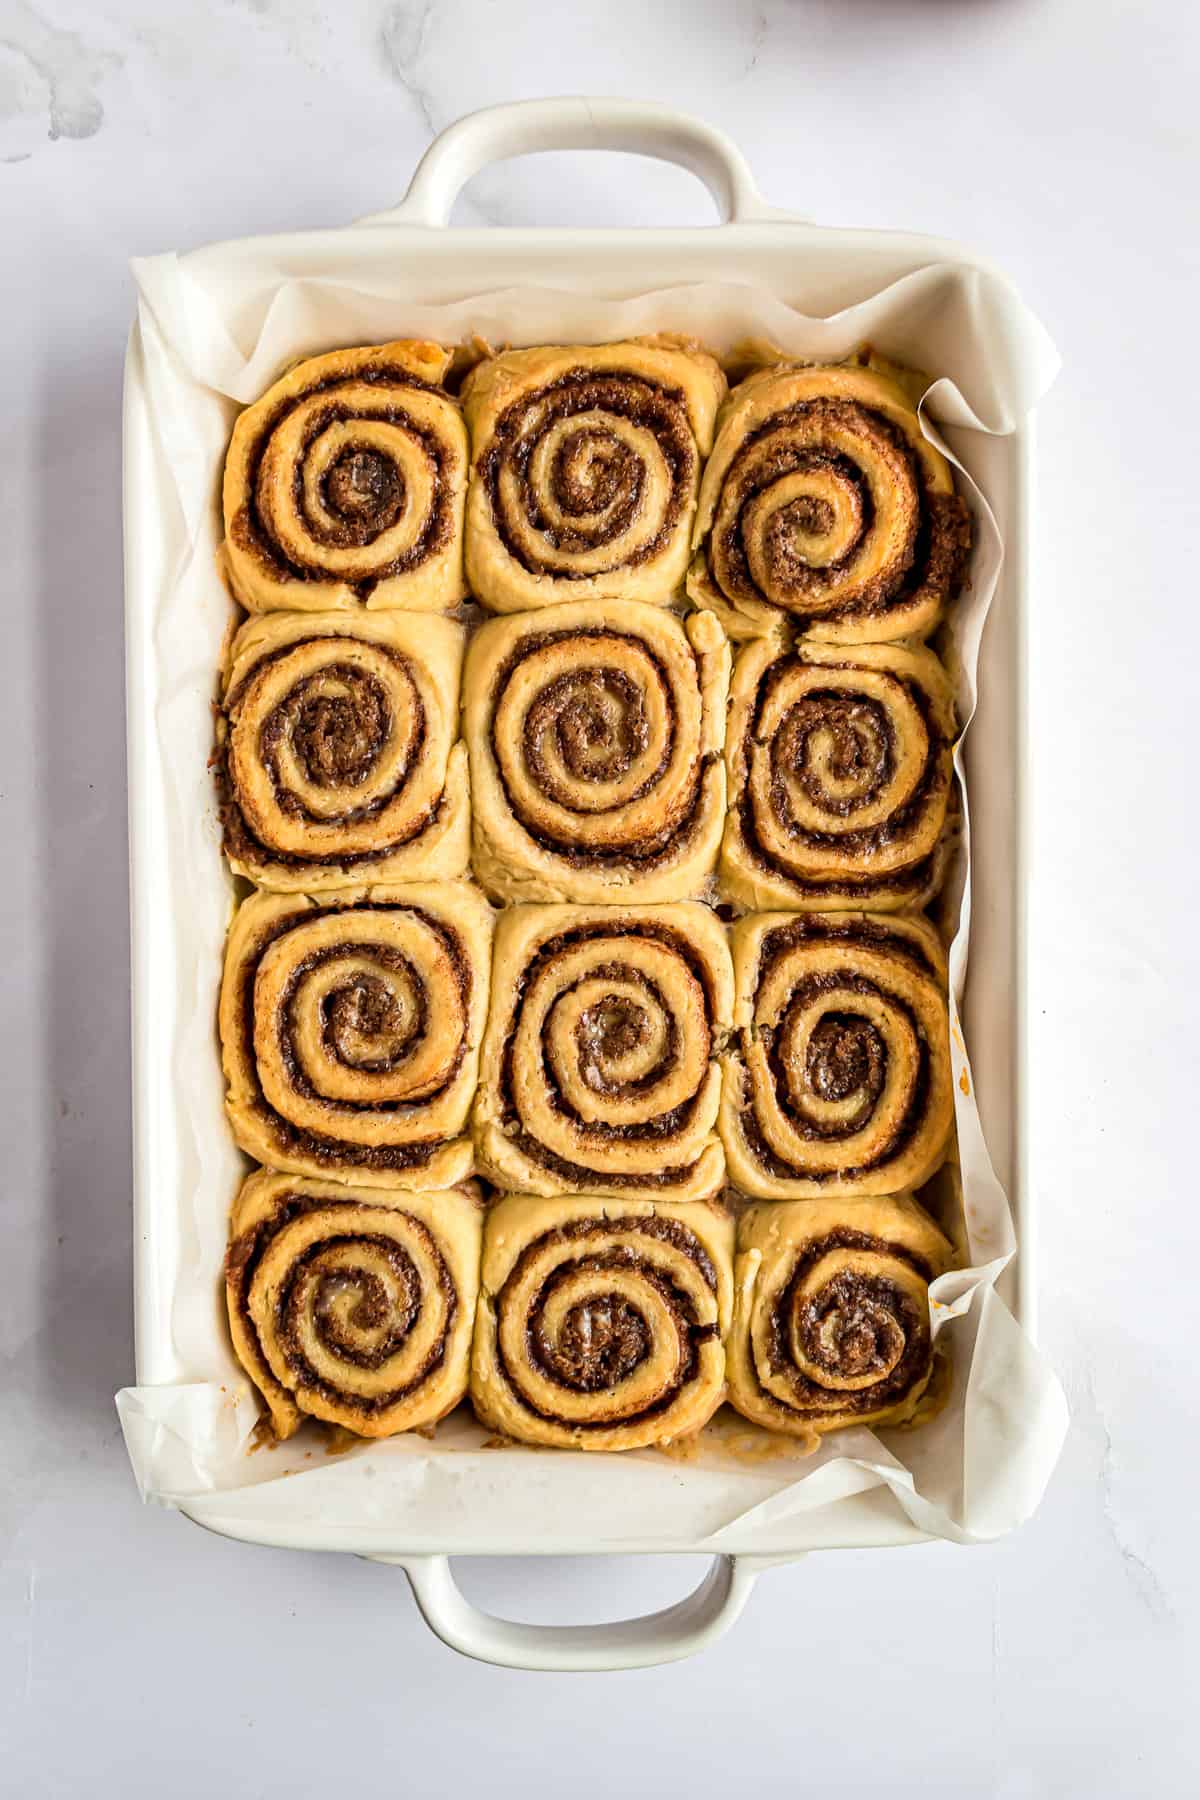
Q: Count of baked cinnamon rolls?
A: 12